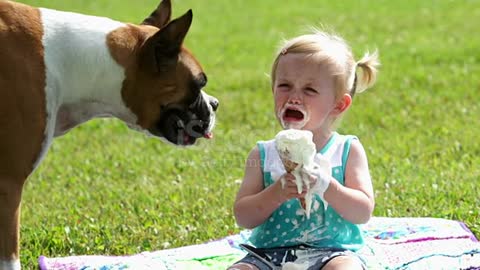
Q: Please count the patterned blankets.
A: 1